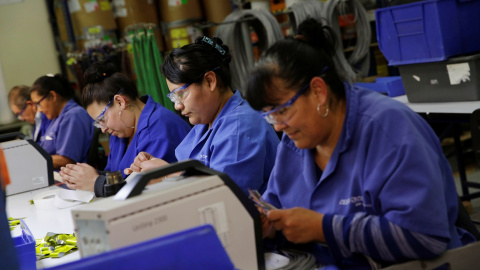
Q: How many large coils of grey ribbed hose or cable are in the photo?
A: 3